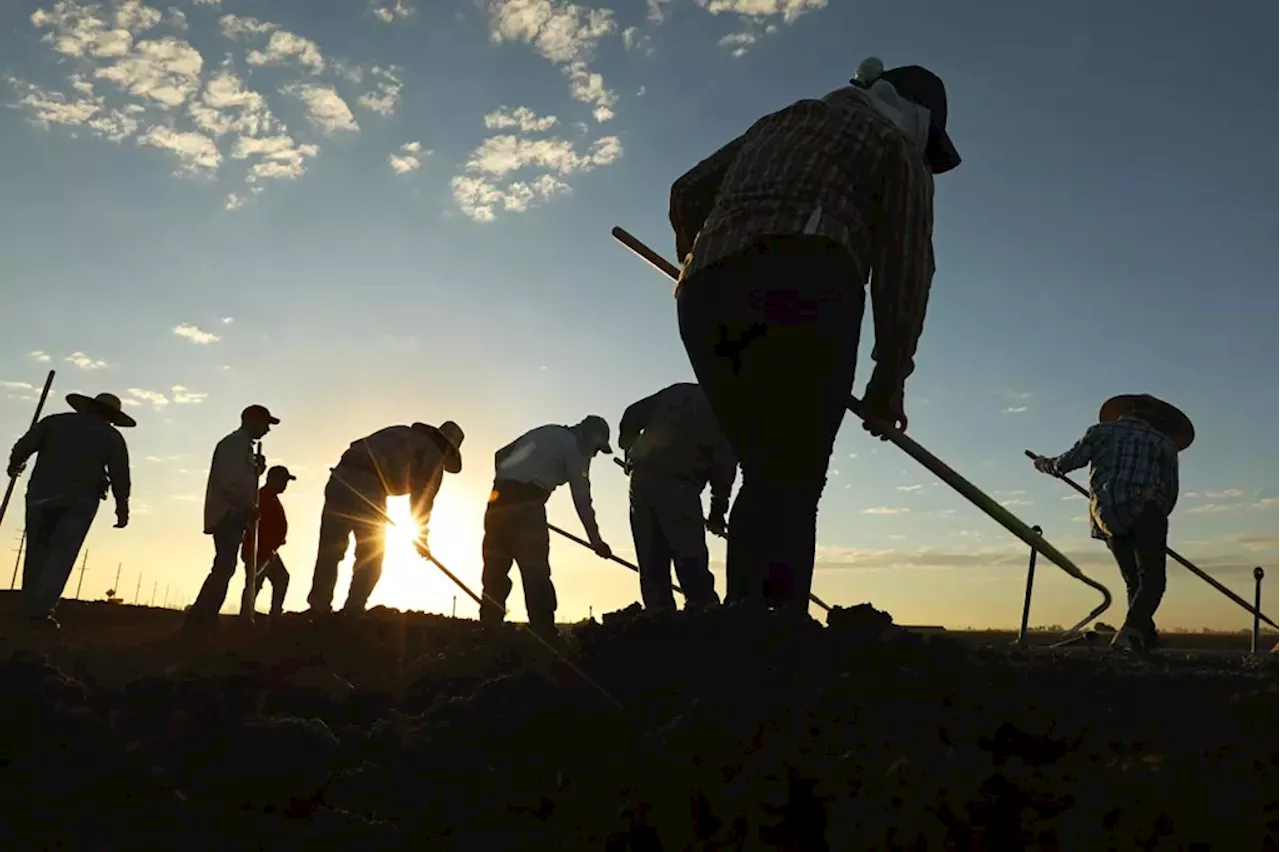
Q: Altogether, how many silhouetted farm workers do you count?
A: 8